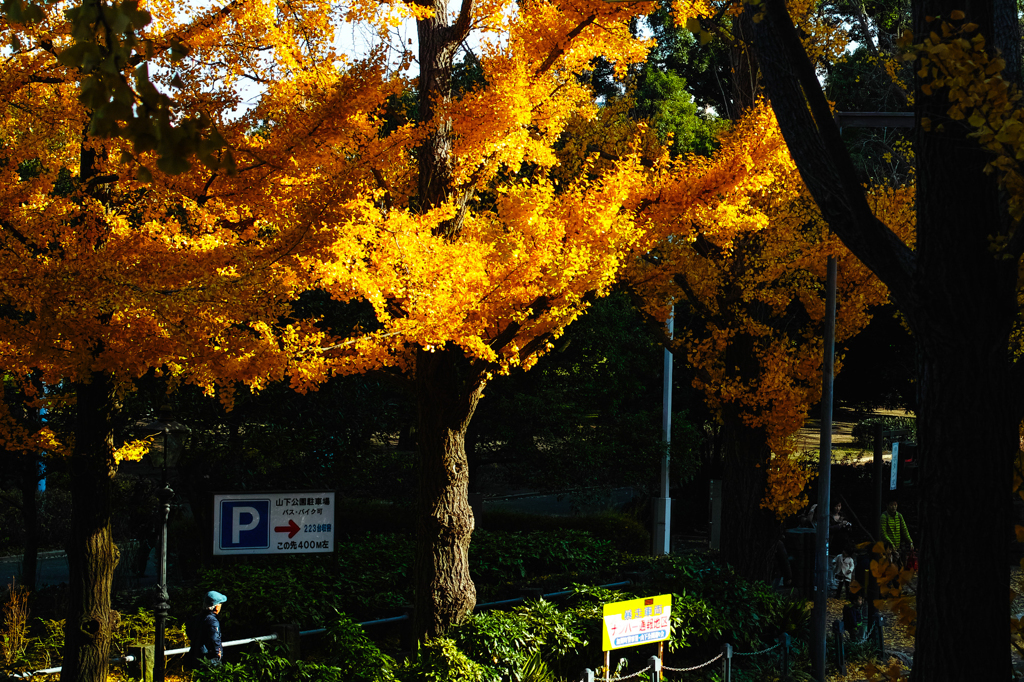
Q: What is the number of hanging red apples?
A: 0